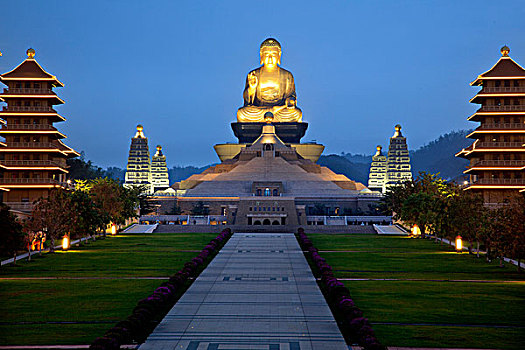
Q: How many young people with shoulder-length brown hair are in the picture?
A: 0